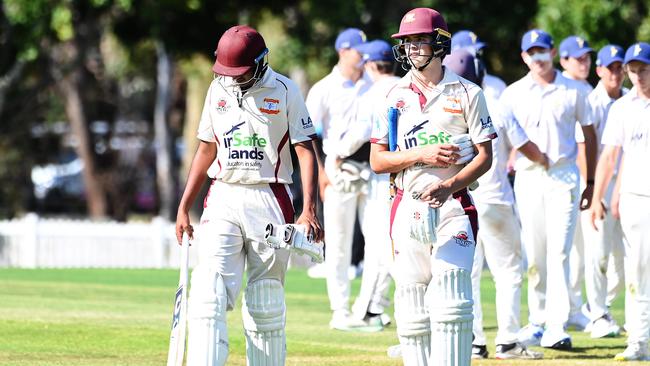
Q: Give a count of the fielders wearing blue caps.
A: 7